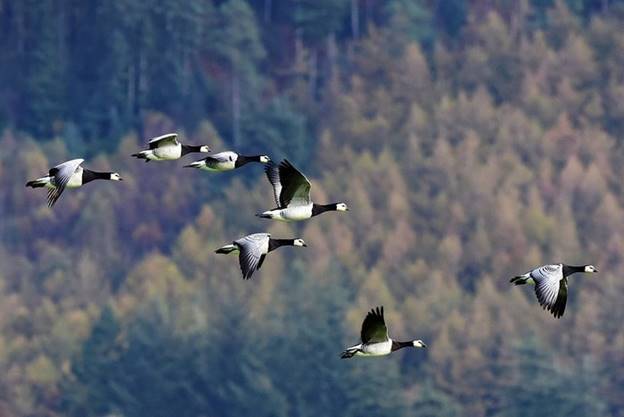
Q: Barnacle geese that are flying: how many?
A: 7